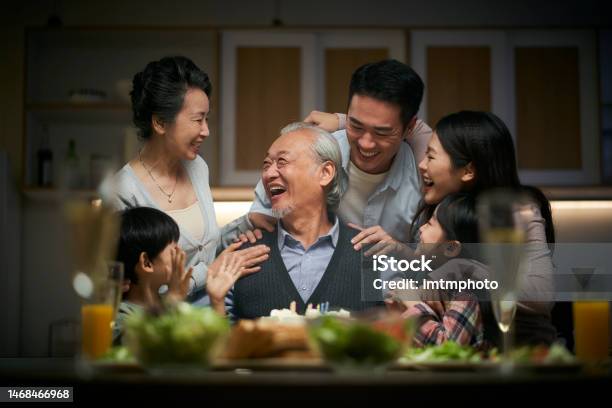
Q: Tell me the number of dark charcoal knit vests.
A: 1